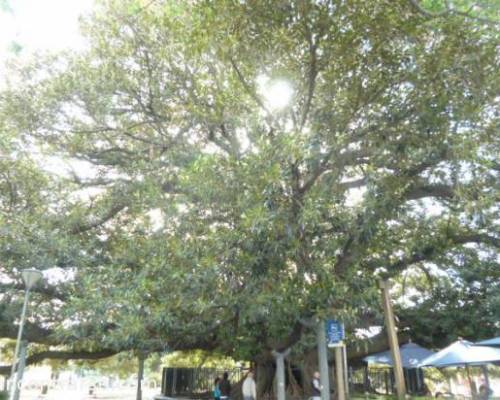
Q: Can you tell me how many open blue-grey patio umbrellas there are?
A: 3